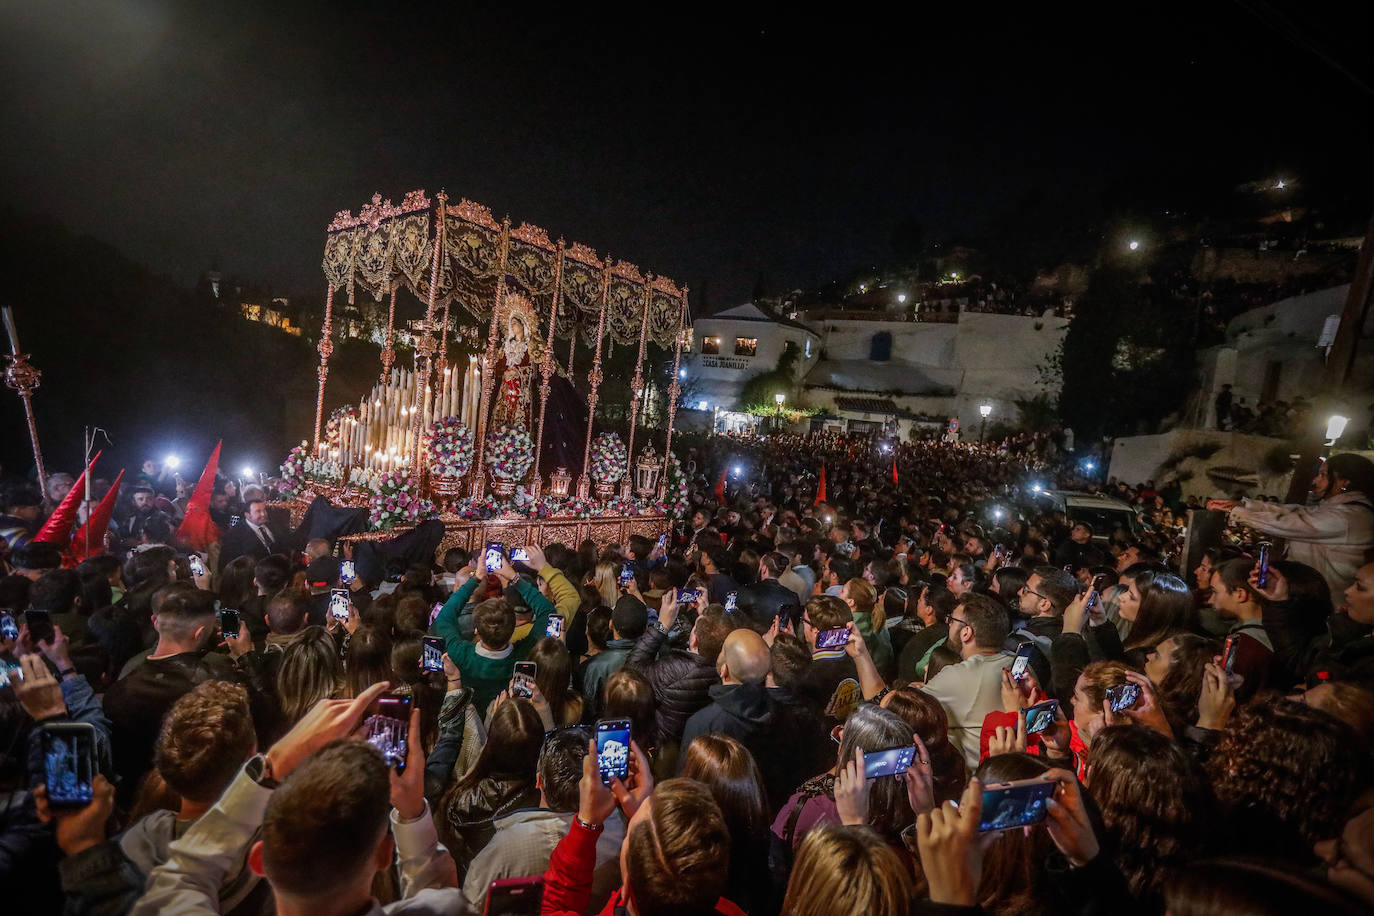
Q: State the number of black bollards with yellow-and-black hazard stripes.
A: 0